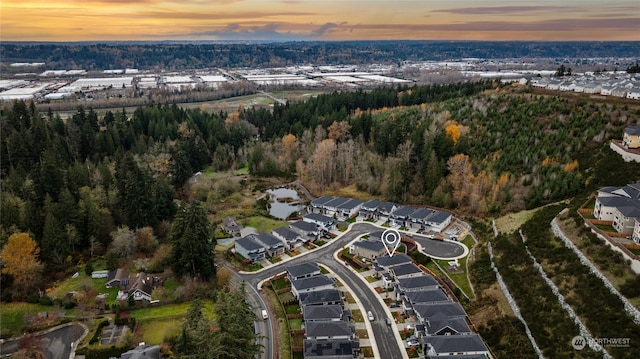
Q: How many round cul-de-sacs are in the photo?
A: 1